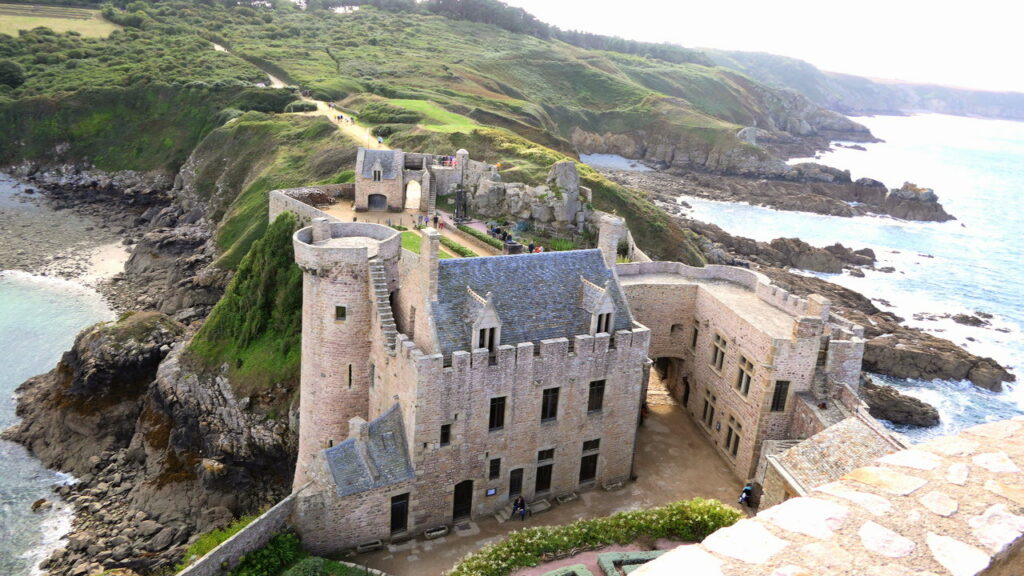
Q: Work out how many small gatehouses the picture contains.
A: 1